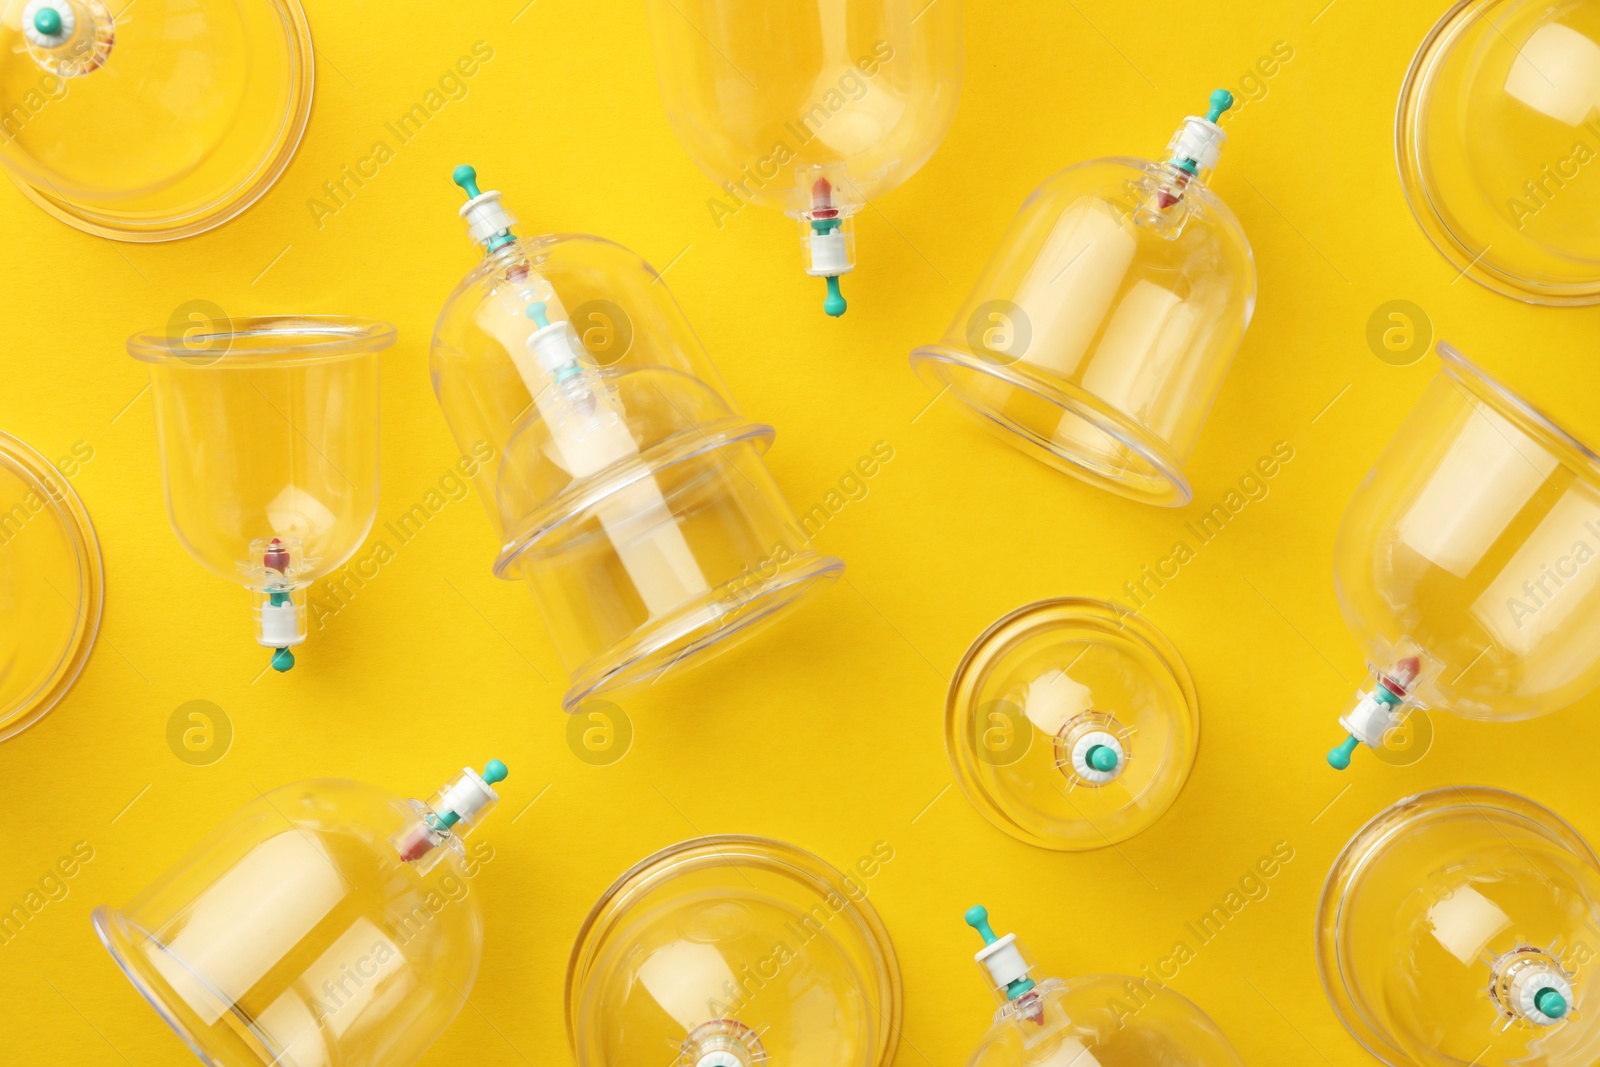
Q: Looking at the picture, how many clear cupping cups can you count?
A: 14